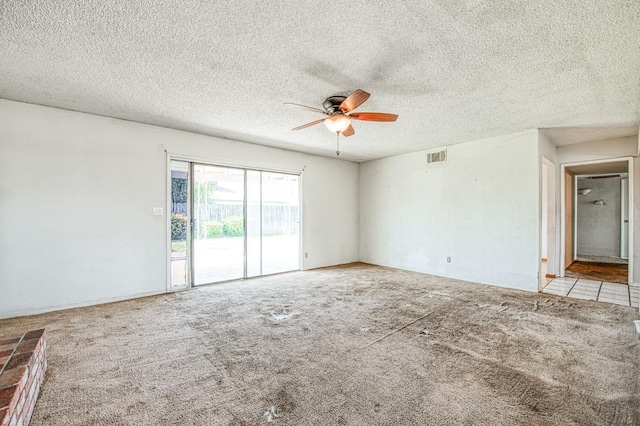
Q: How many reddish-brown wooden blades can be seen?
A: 5